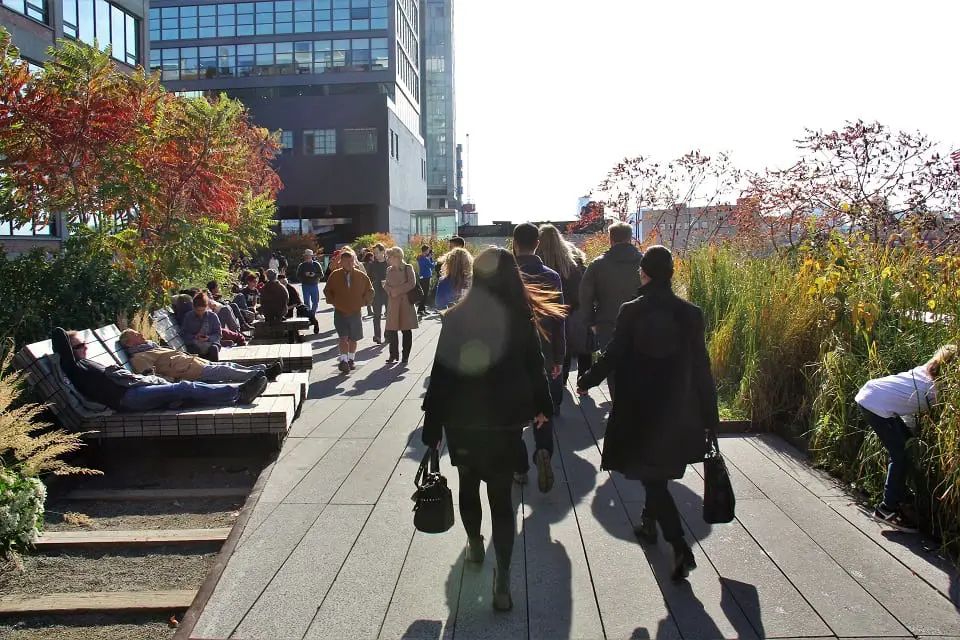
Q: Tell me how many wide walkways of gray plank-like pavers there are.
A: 1